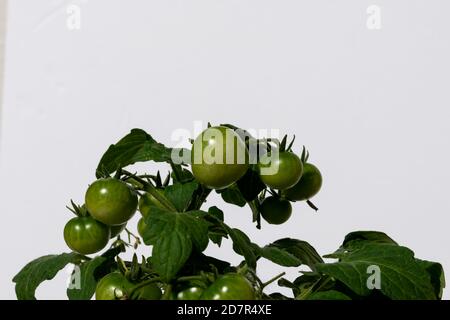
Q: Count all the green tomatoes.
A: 13